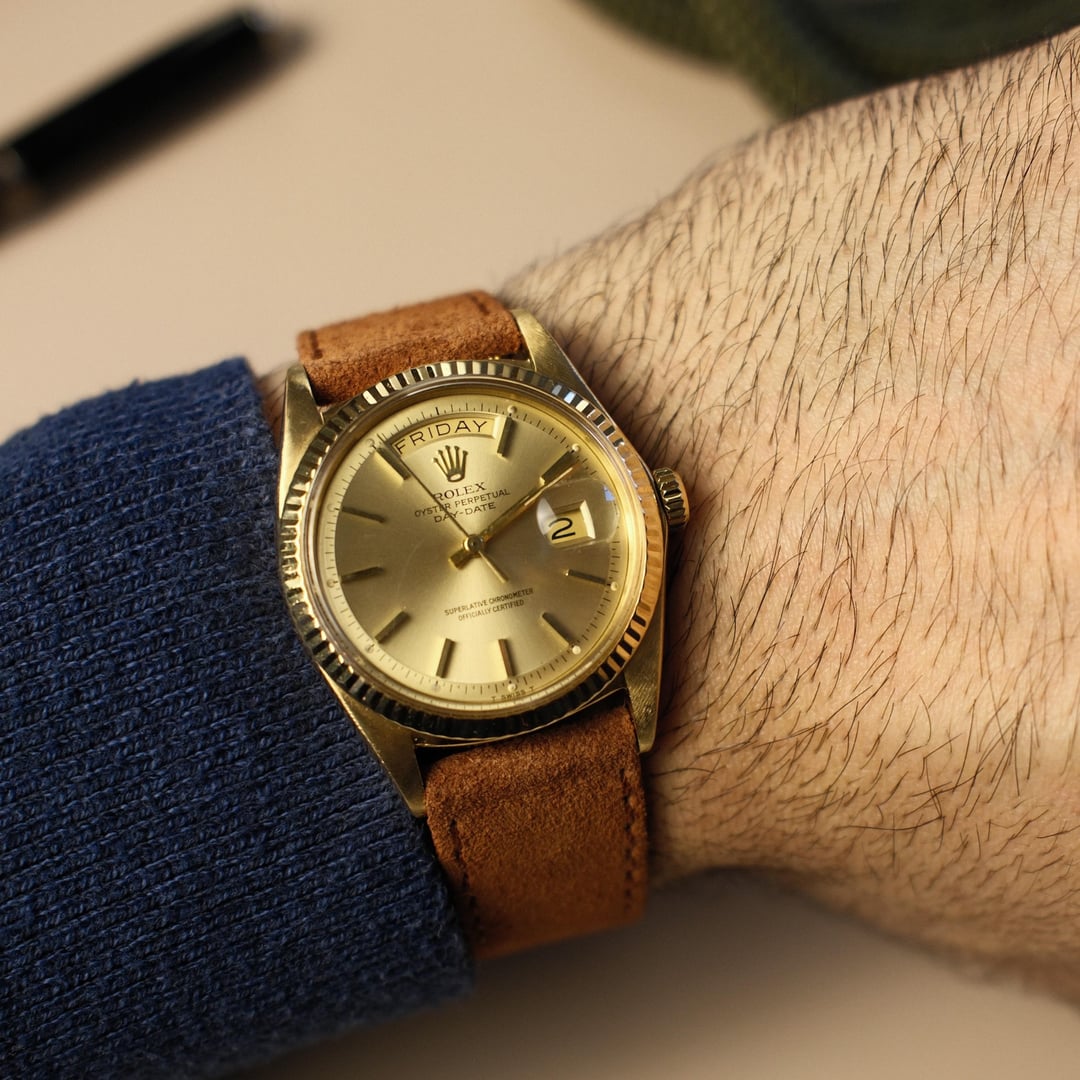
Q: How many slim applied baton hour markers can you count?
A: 10